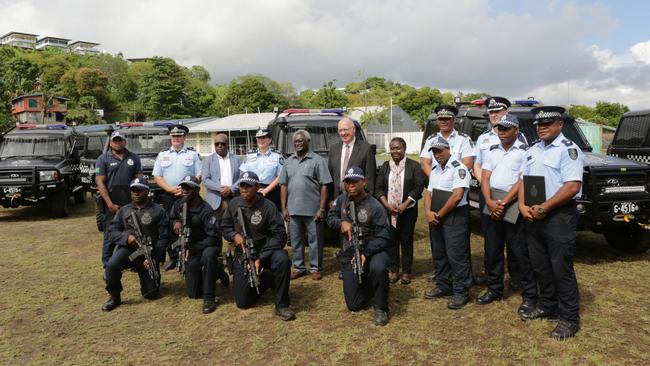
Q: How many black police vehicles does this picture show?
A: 5